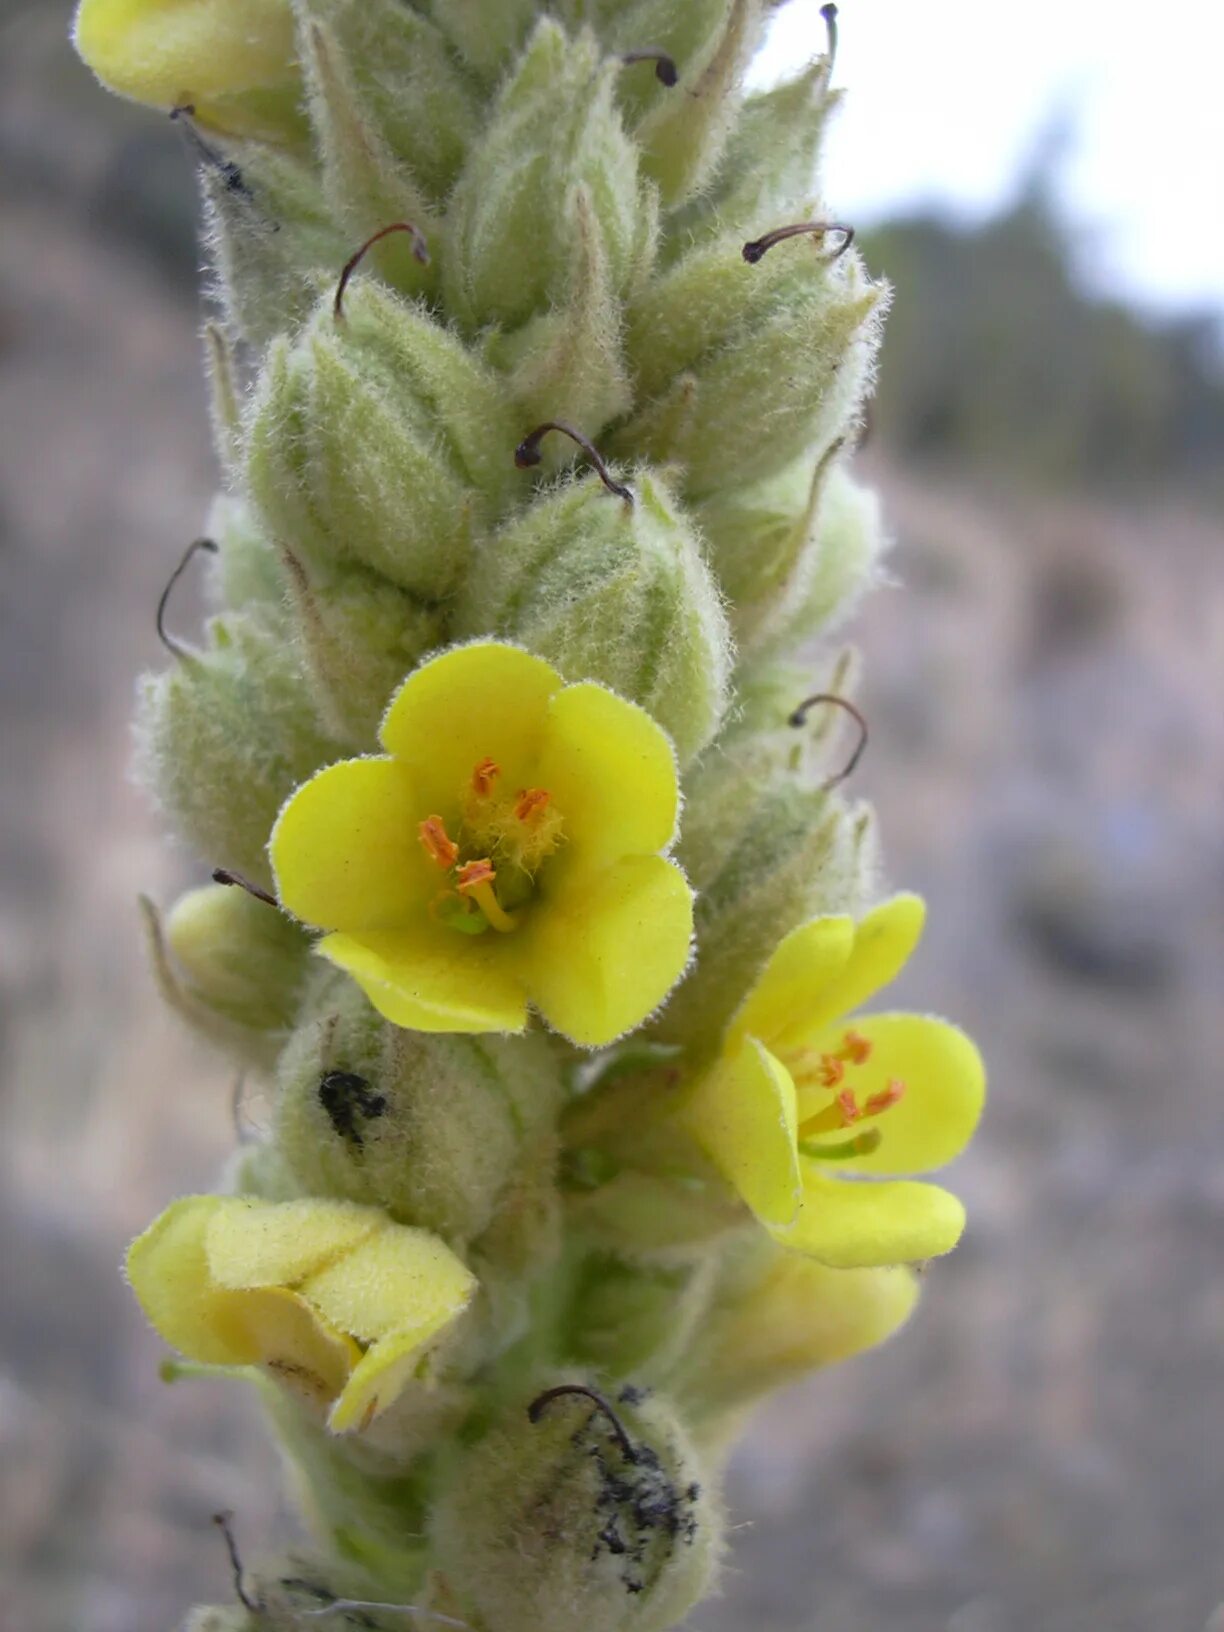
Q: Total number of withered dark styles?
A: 11